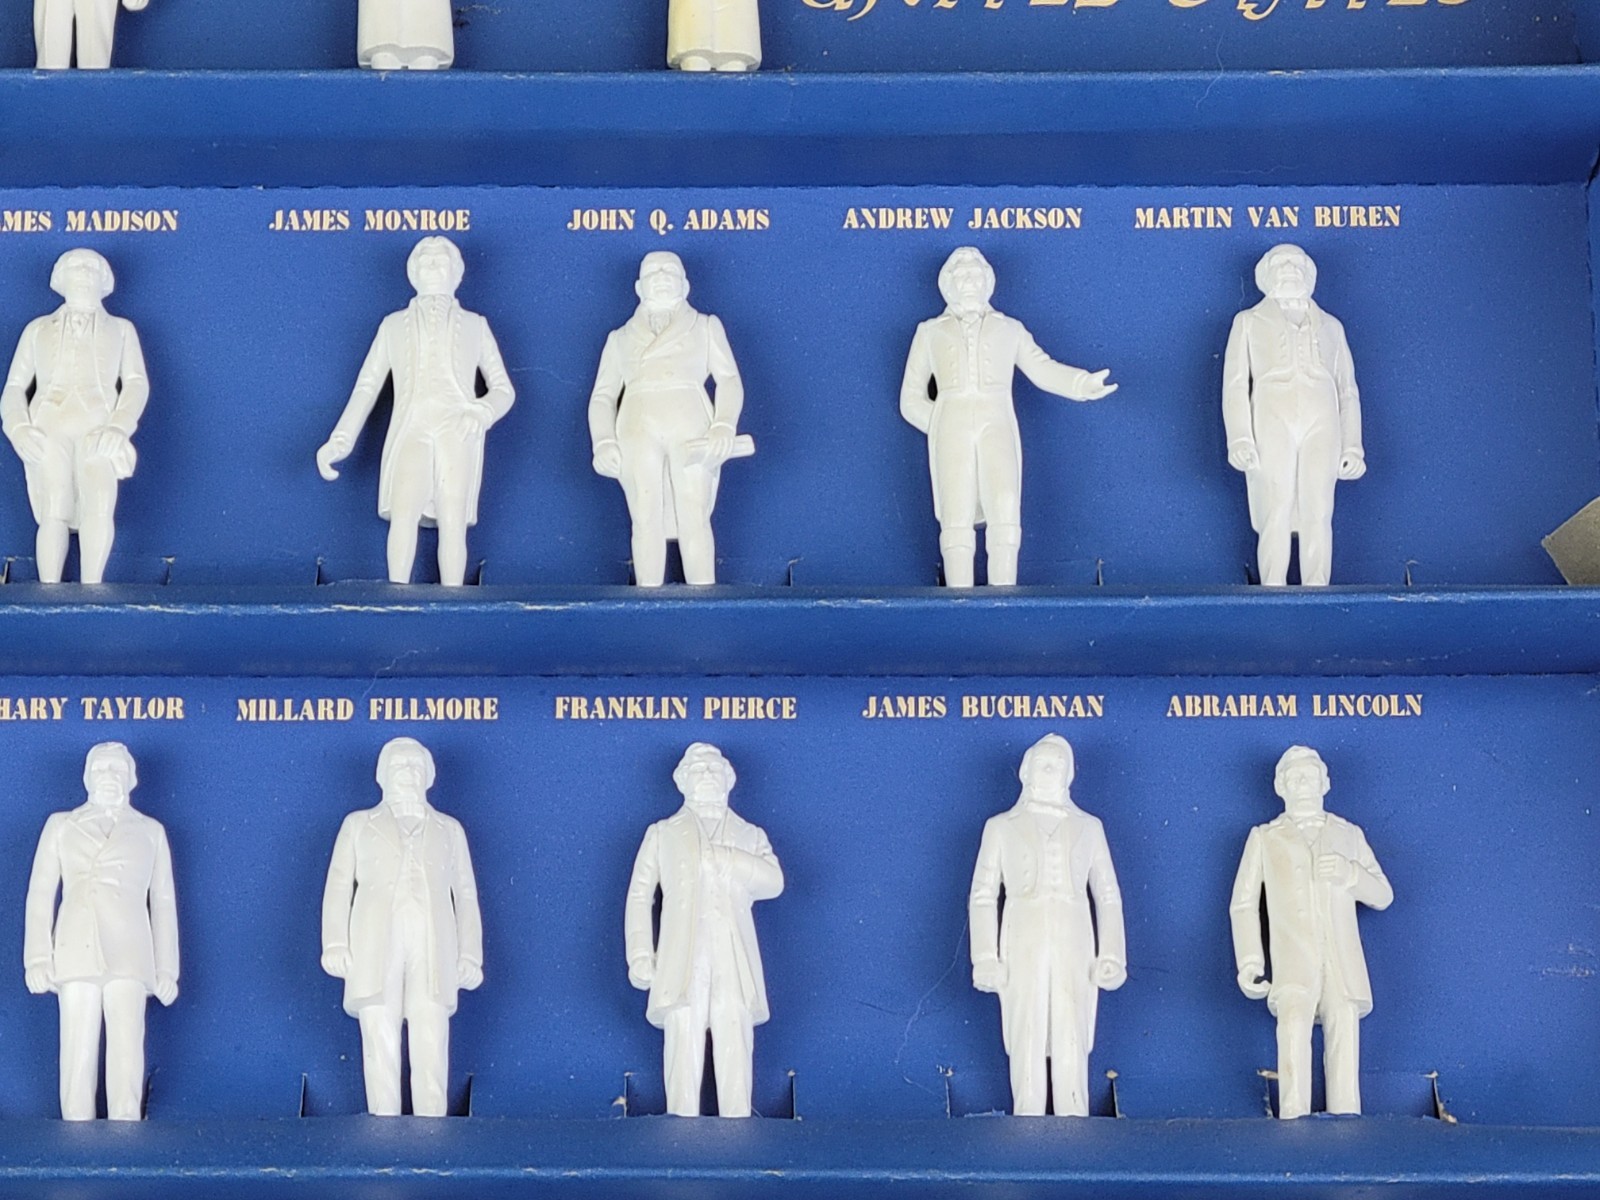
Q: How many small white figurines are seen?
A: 13